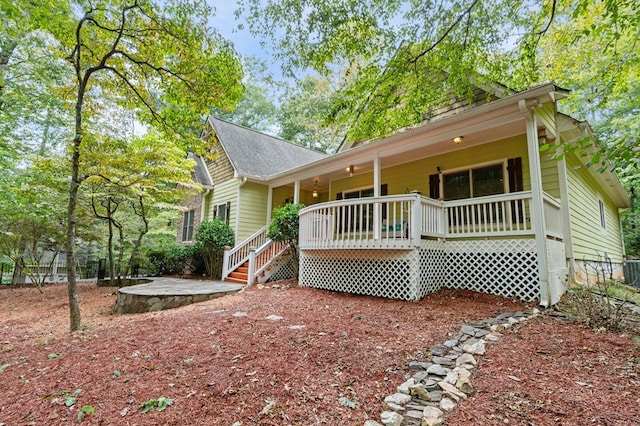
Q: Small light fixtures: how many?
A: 3